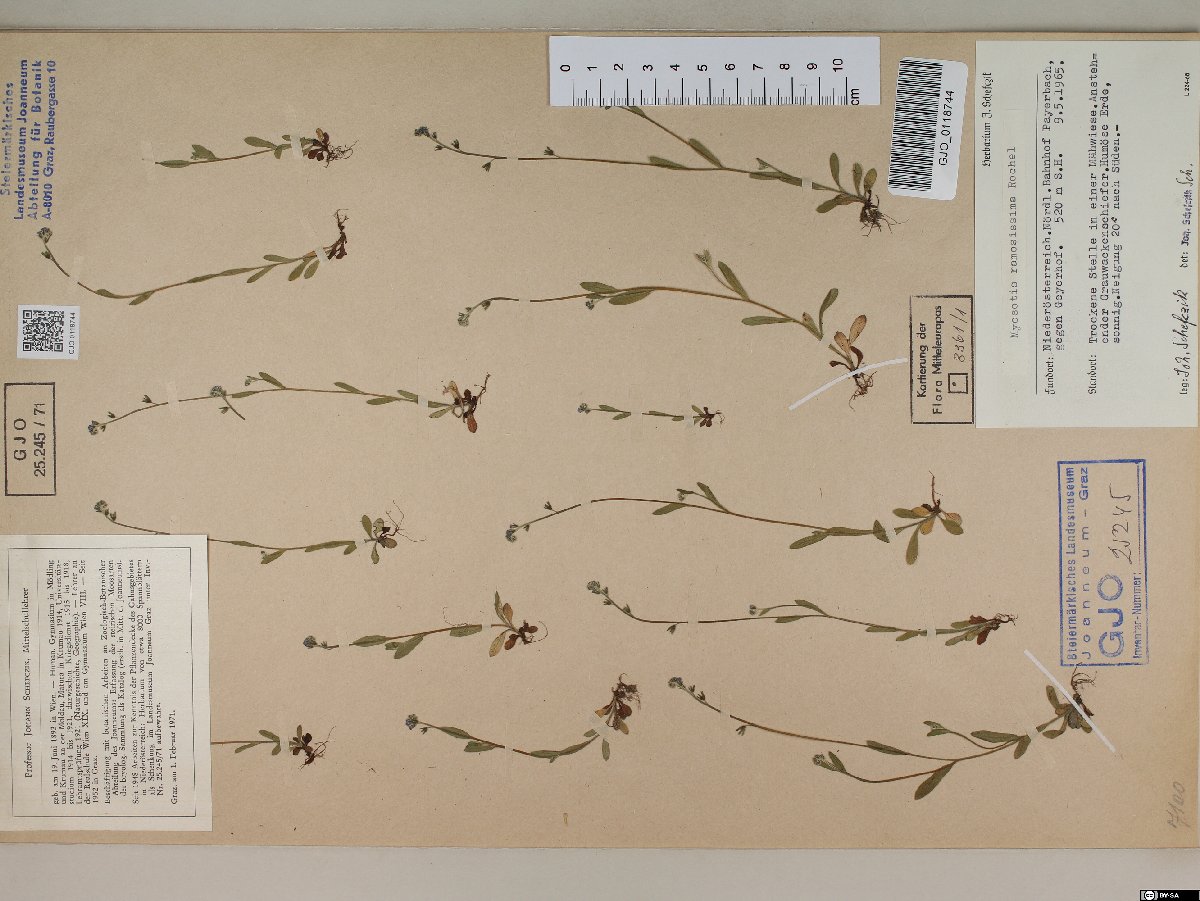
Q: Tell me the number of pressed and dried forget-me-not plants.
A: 13